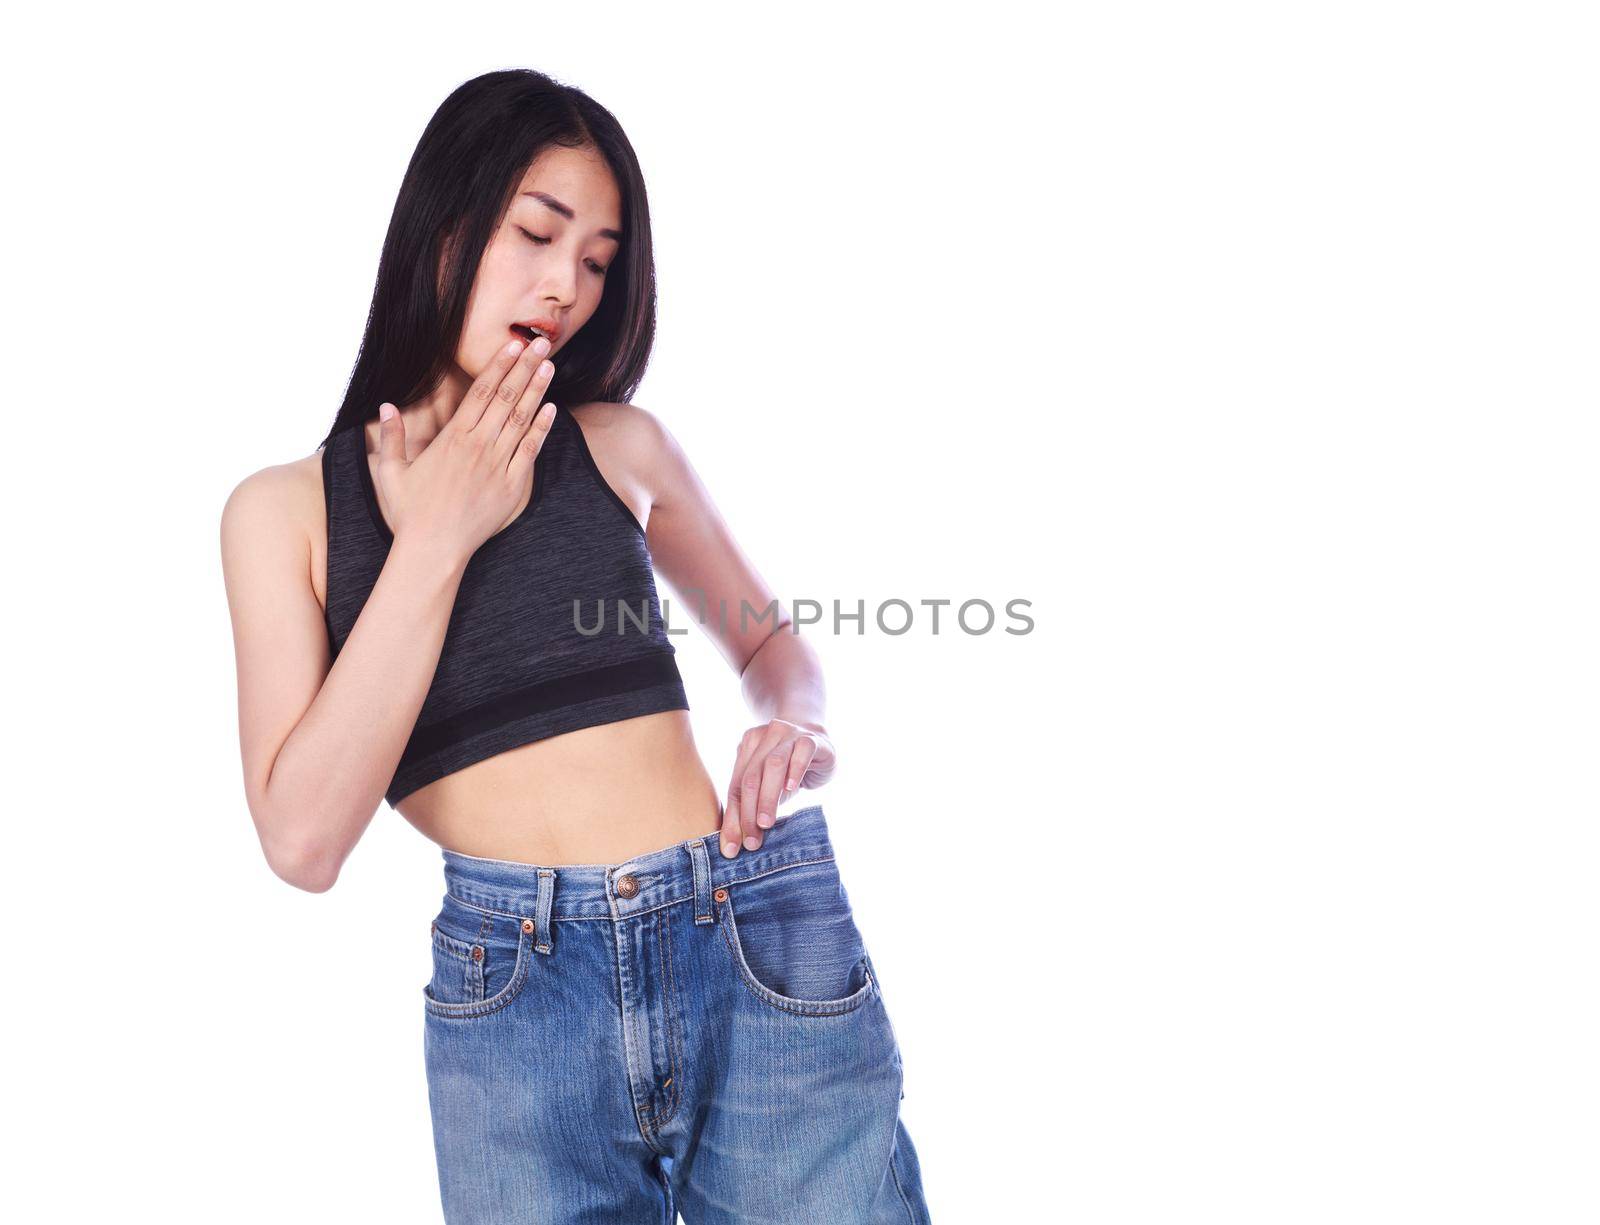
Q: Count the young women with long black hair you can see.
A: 1